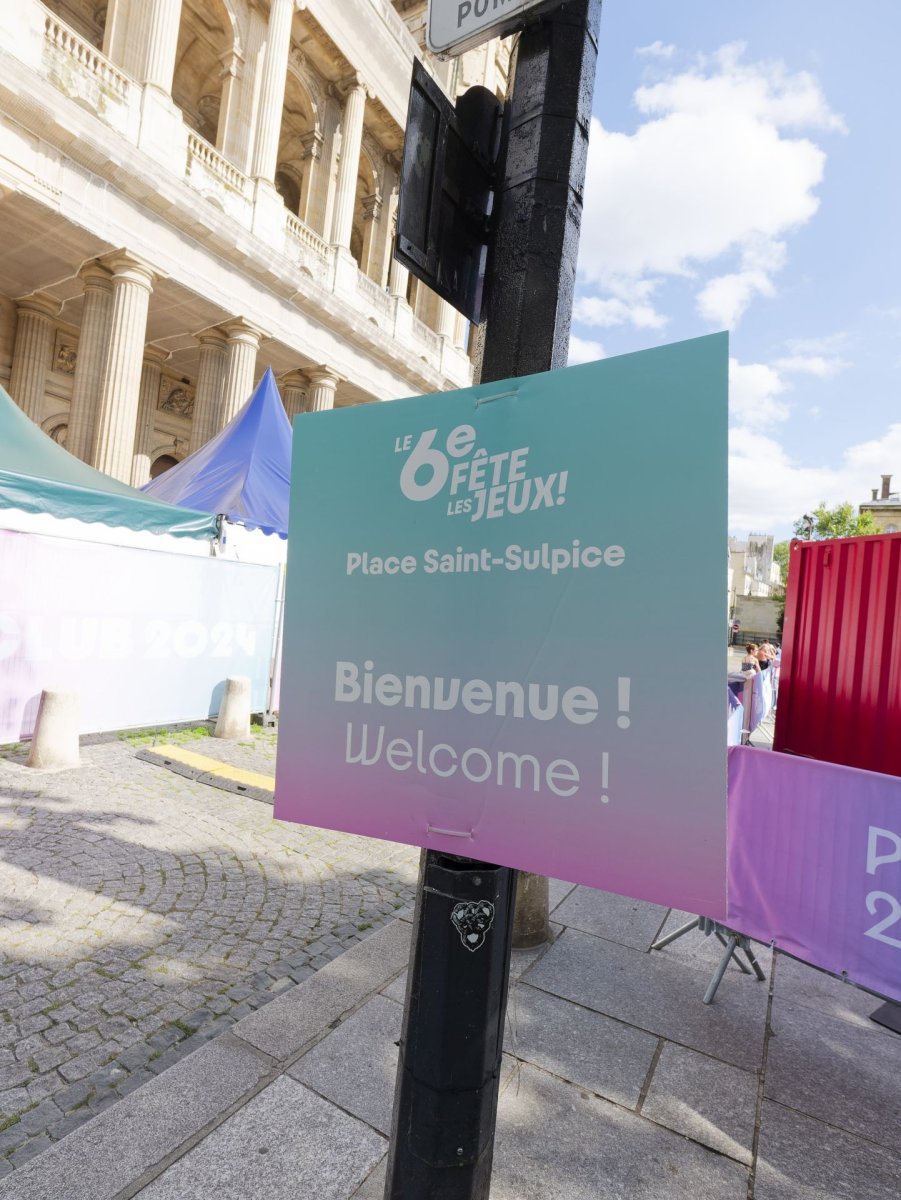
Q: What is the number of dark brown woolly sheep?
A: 0